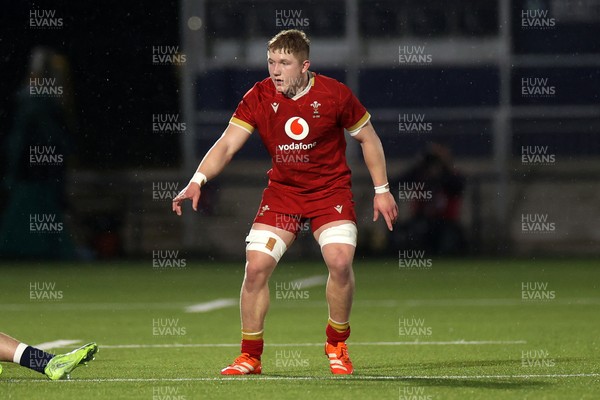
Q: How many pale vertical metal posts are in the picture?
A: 3